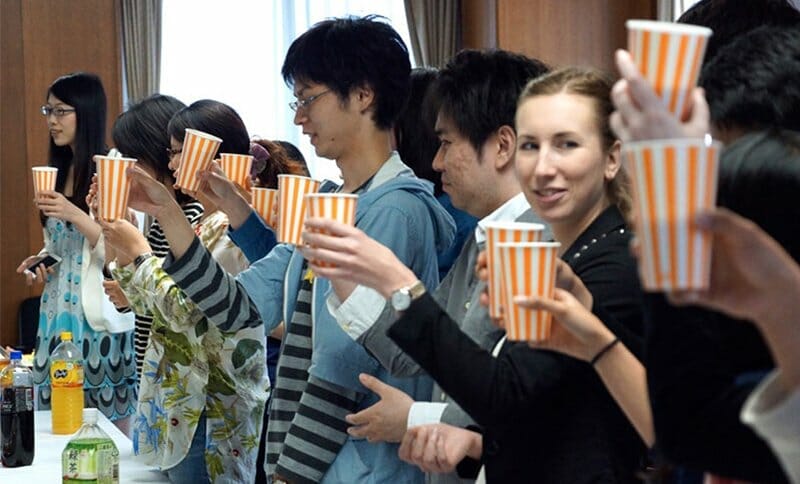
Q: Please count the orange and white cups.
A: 11